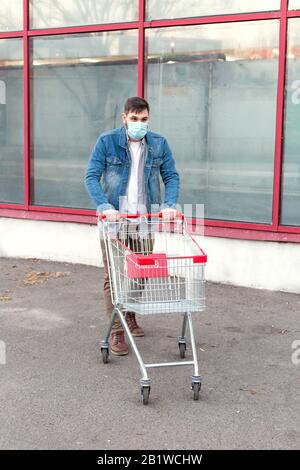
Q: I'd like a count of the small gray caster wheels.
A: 4